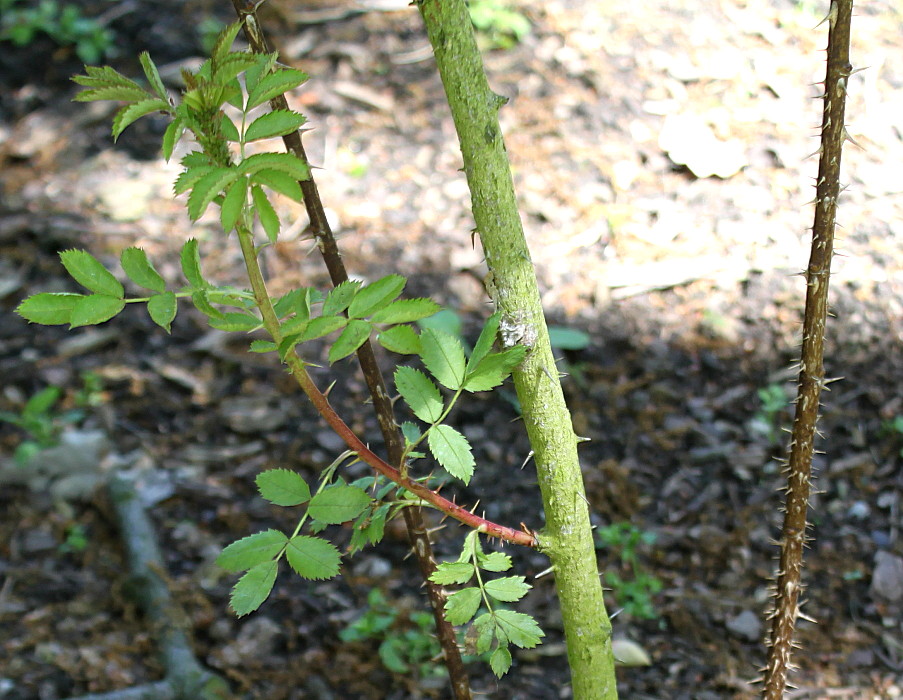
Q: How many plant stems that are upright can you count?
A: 3